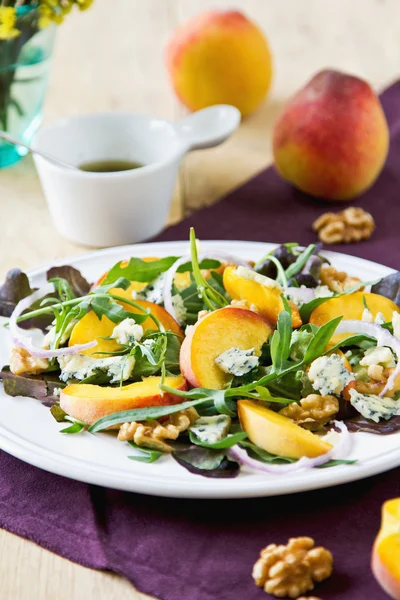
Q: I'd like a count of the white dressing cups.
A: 1